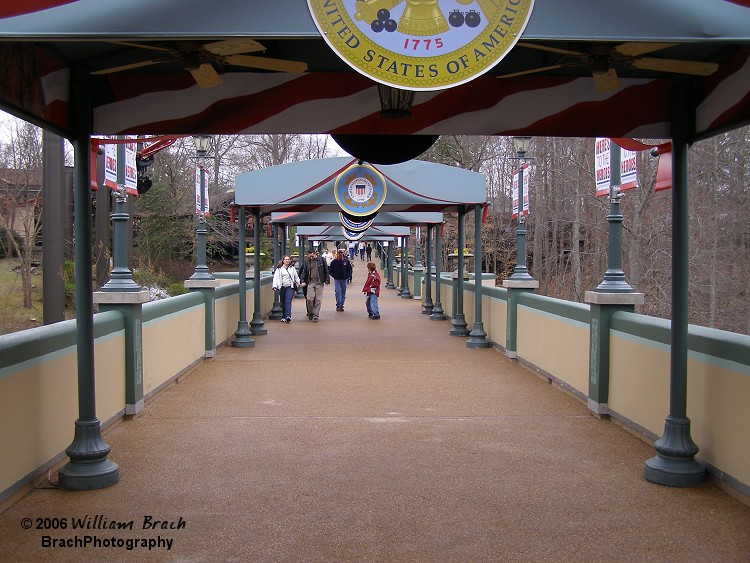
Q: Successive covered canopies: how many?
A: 5